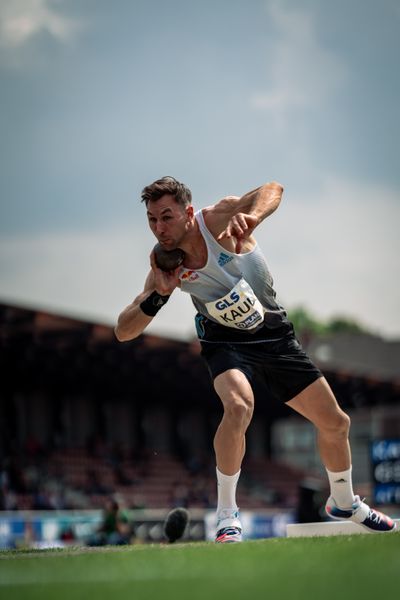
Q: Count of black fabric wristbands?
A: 1